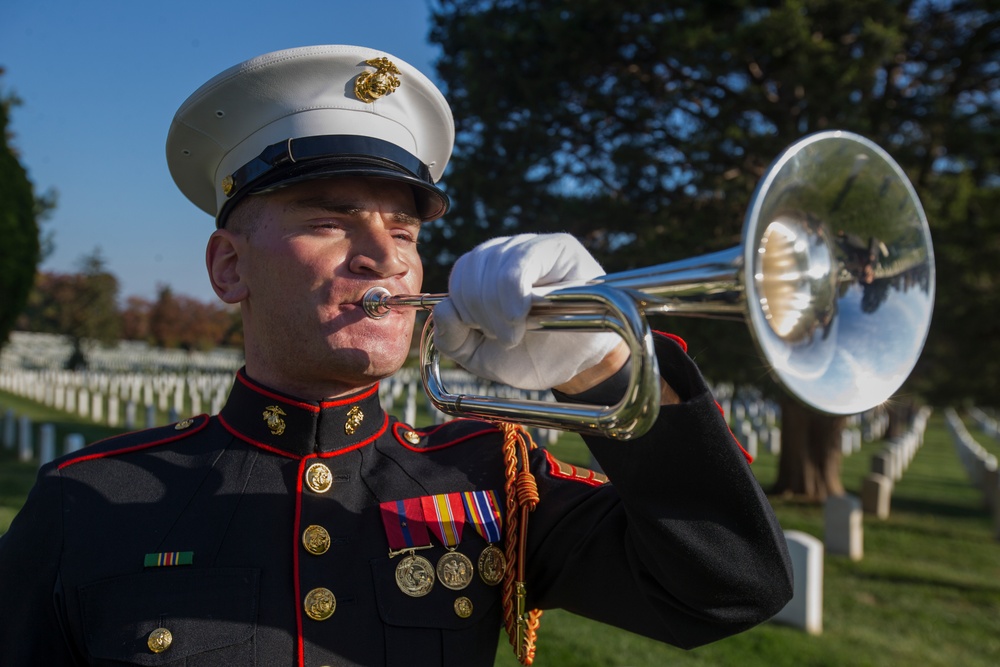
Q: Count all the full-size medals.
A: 3